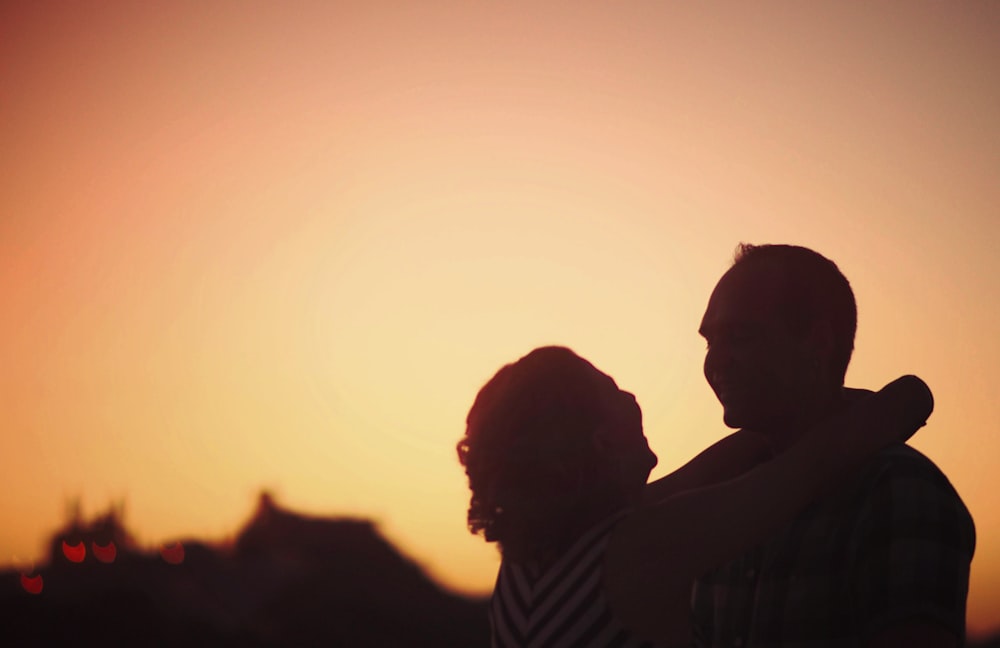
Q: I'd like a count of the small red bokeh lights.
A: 4